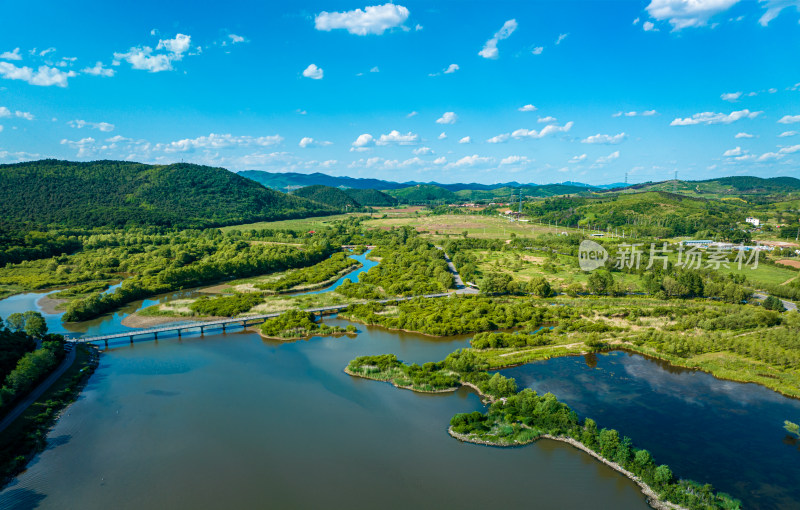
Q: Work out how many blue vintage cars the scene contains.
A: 0